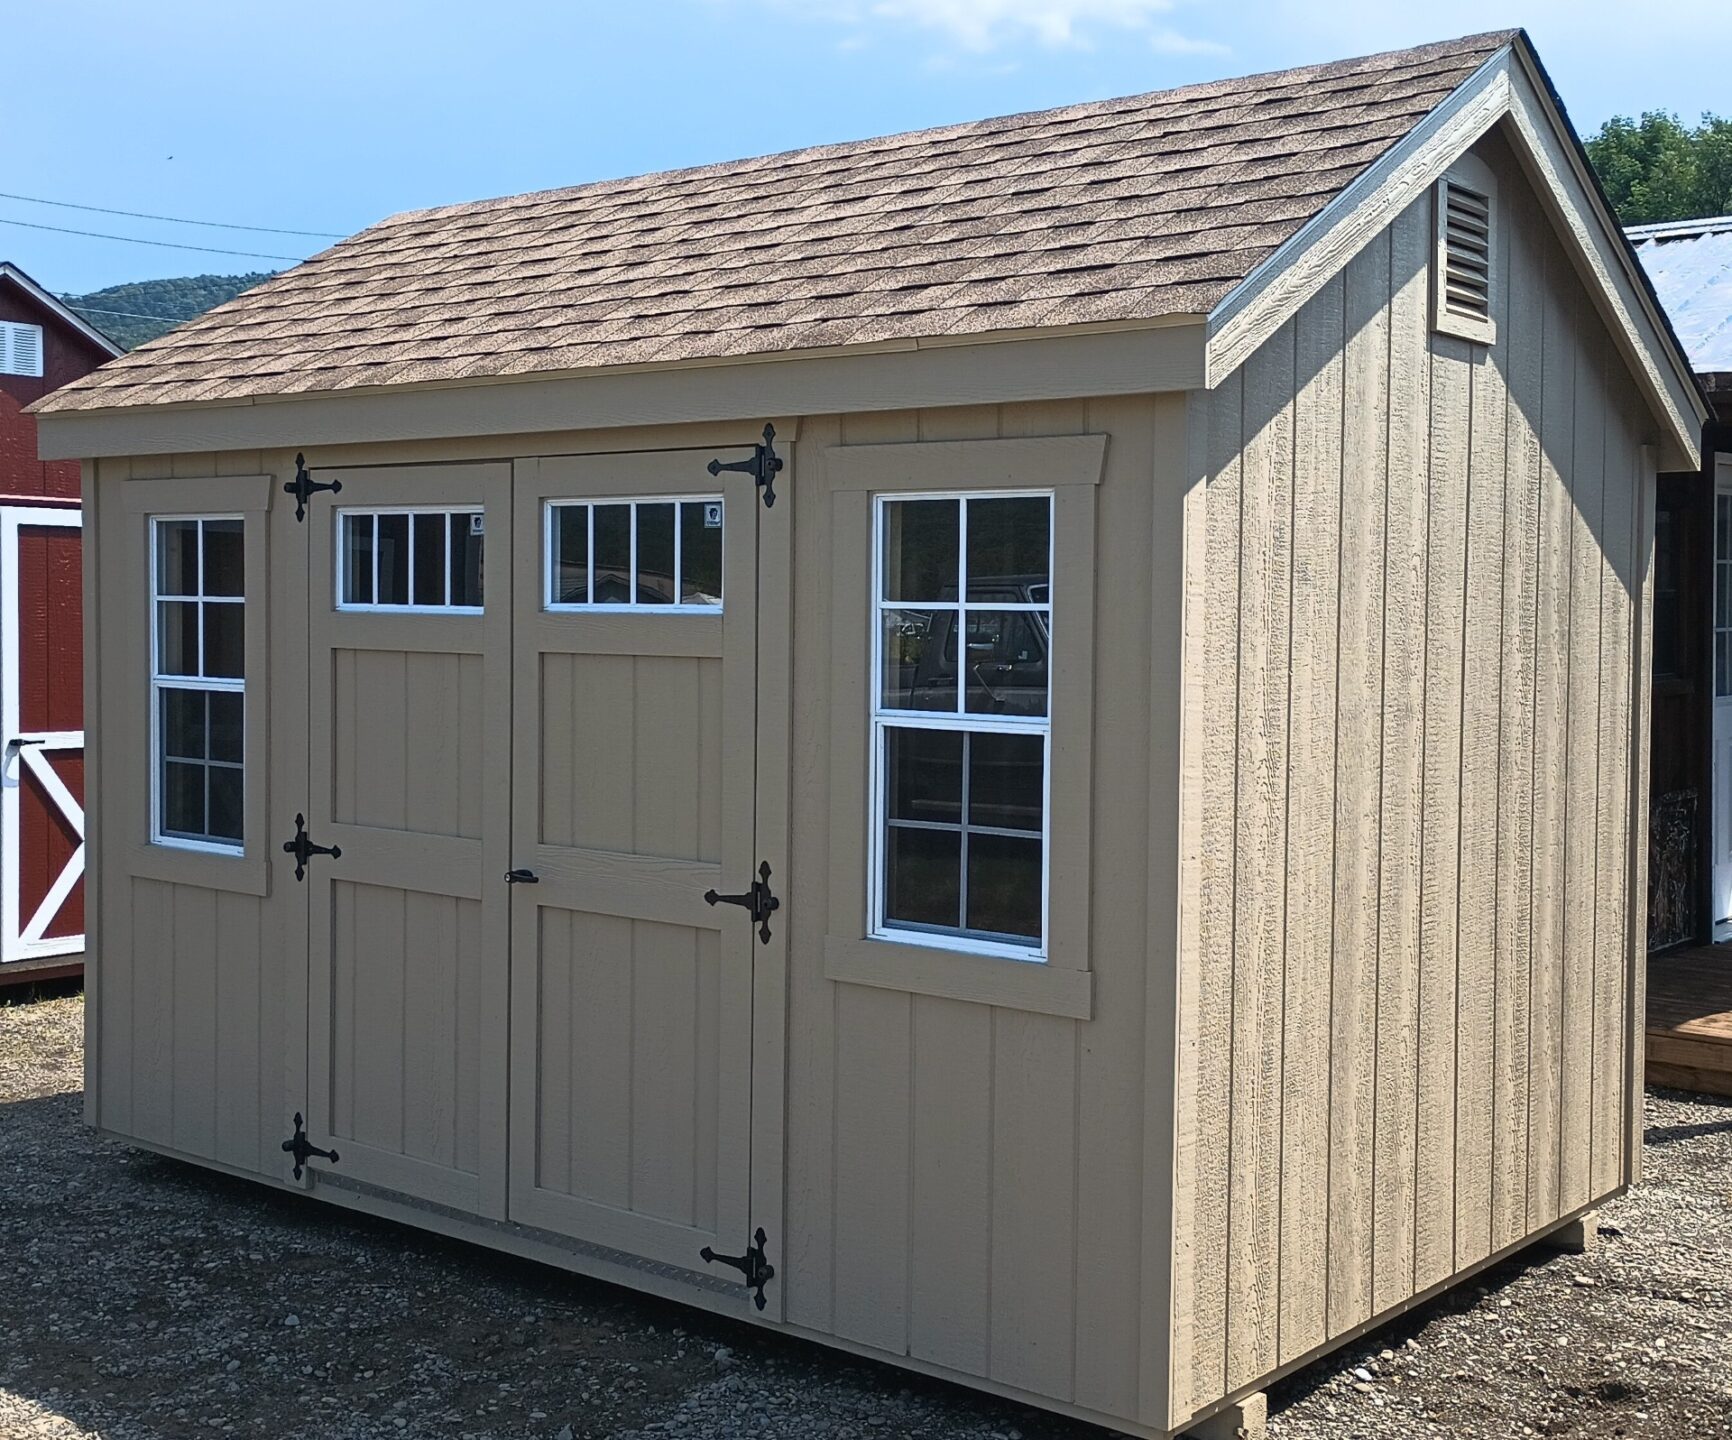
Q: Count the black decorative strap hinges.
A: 6